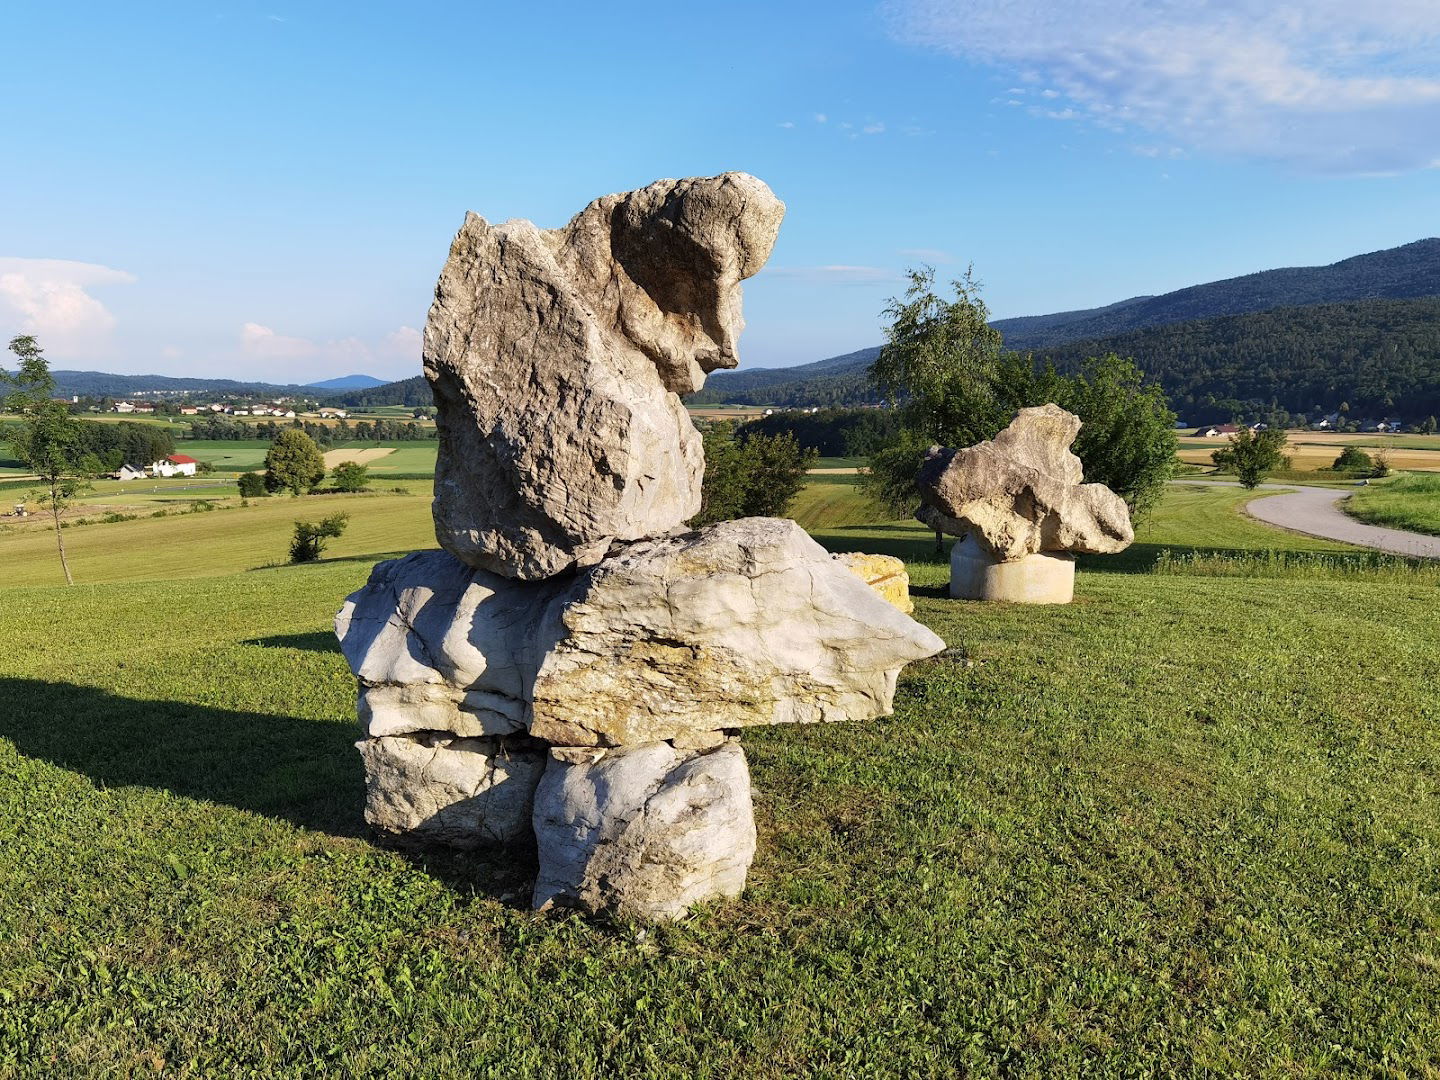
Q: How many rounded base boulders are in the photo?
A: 2